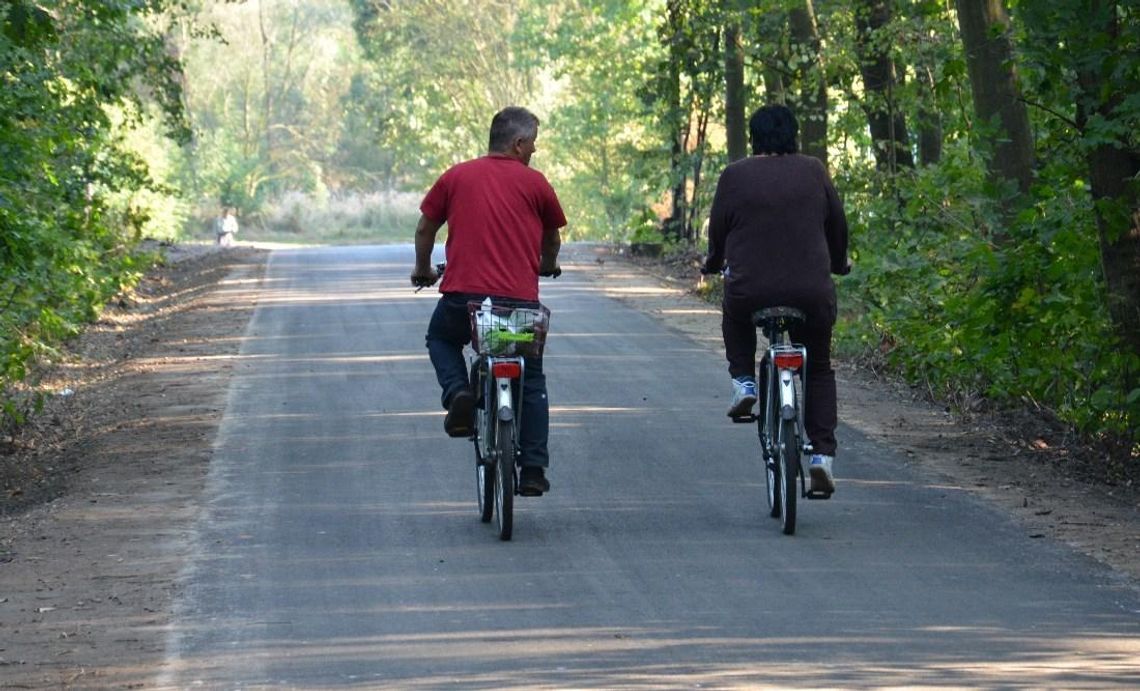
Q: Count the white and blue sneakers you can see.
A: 2